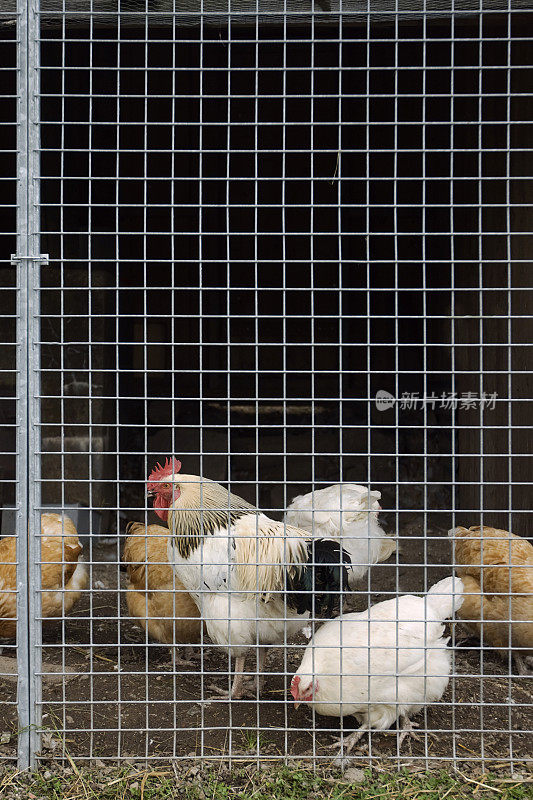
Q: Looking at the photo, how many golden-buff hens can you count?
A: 3